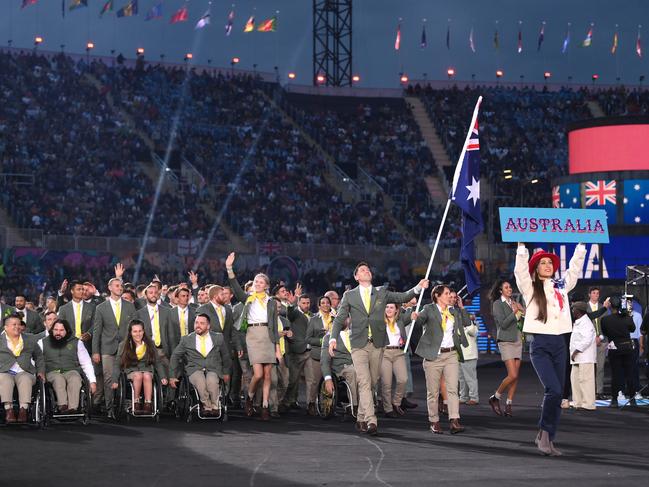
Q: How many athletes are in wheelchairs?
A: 5